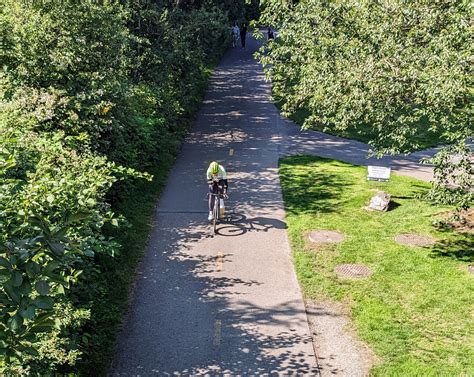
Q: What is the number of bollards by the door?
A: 0